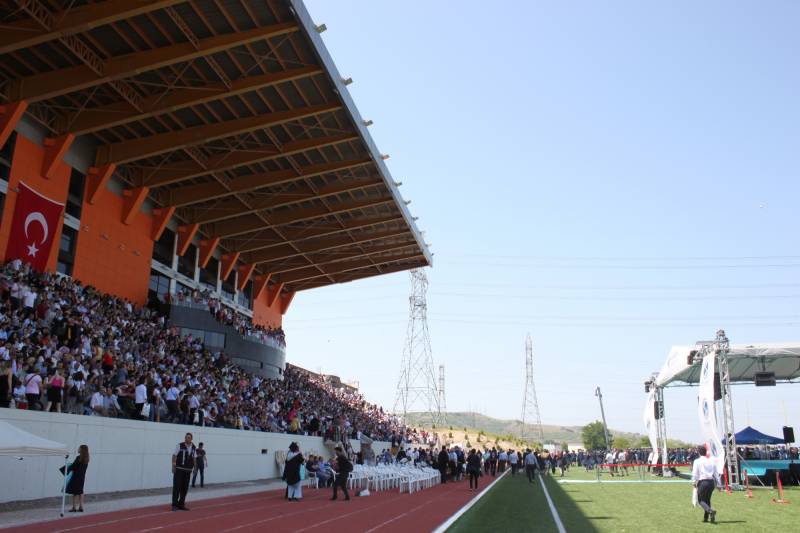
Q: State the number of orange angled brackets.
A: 12